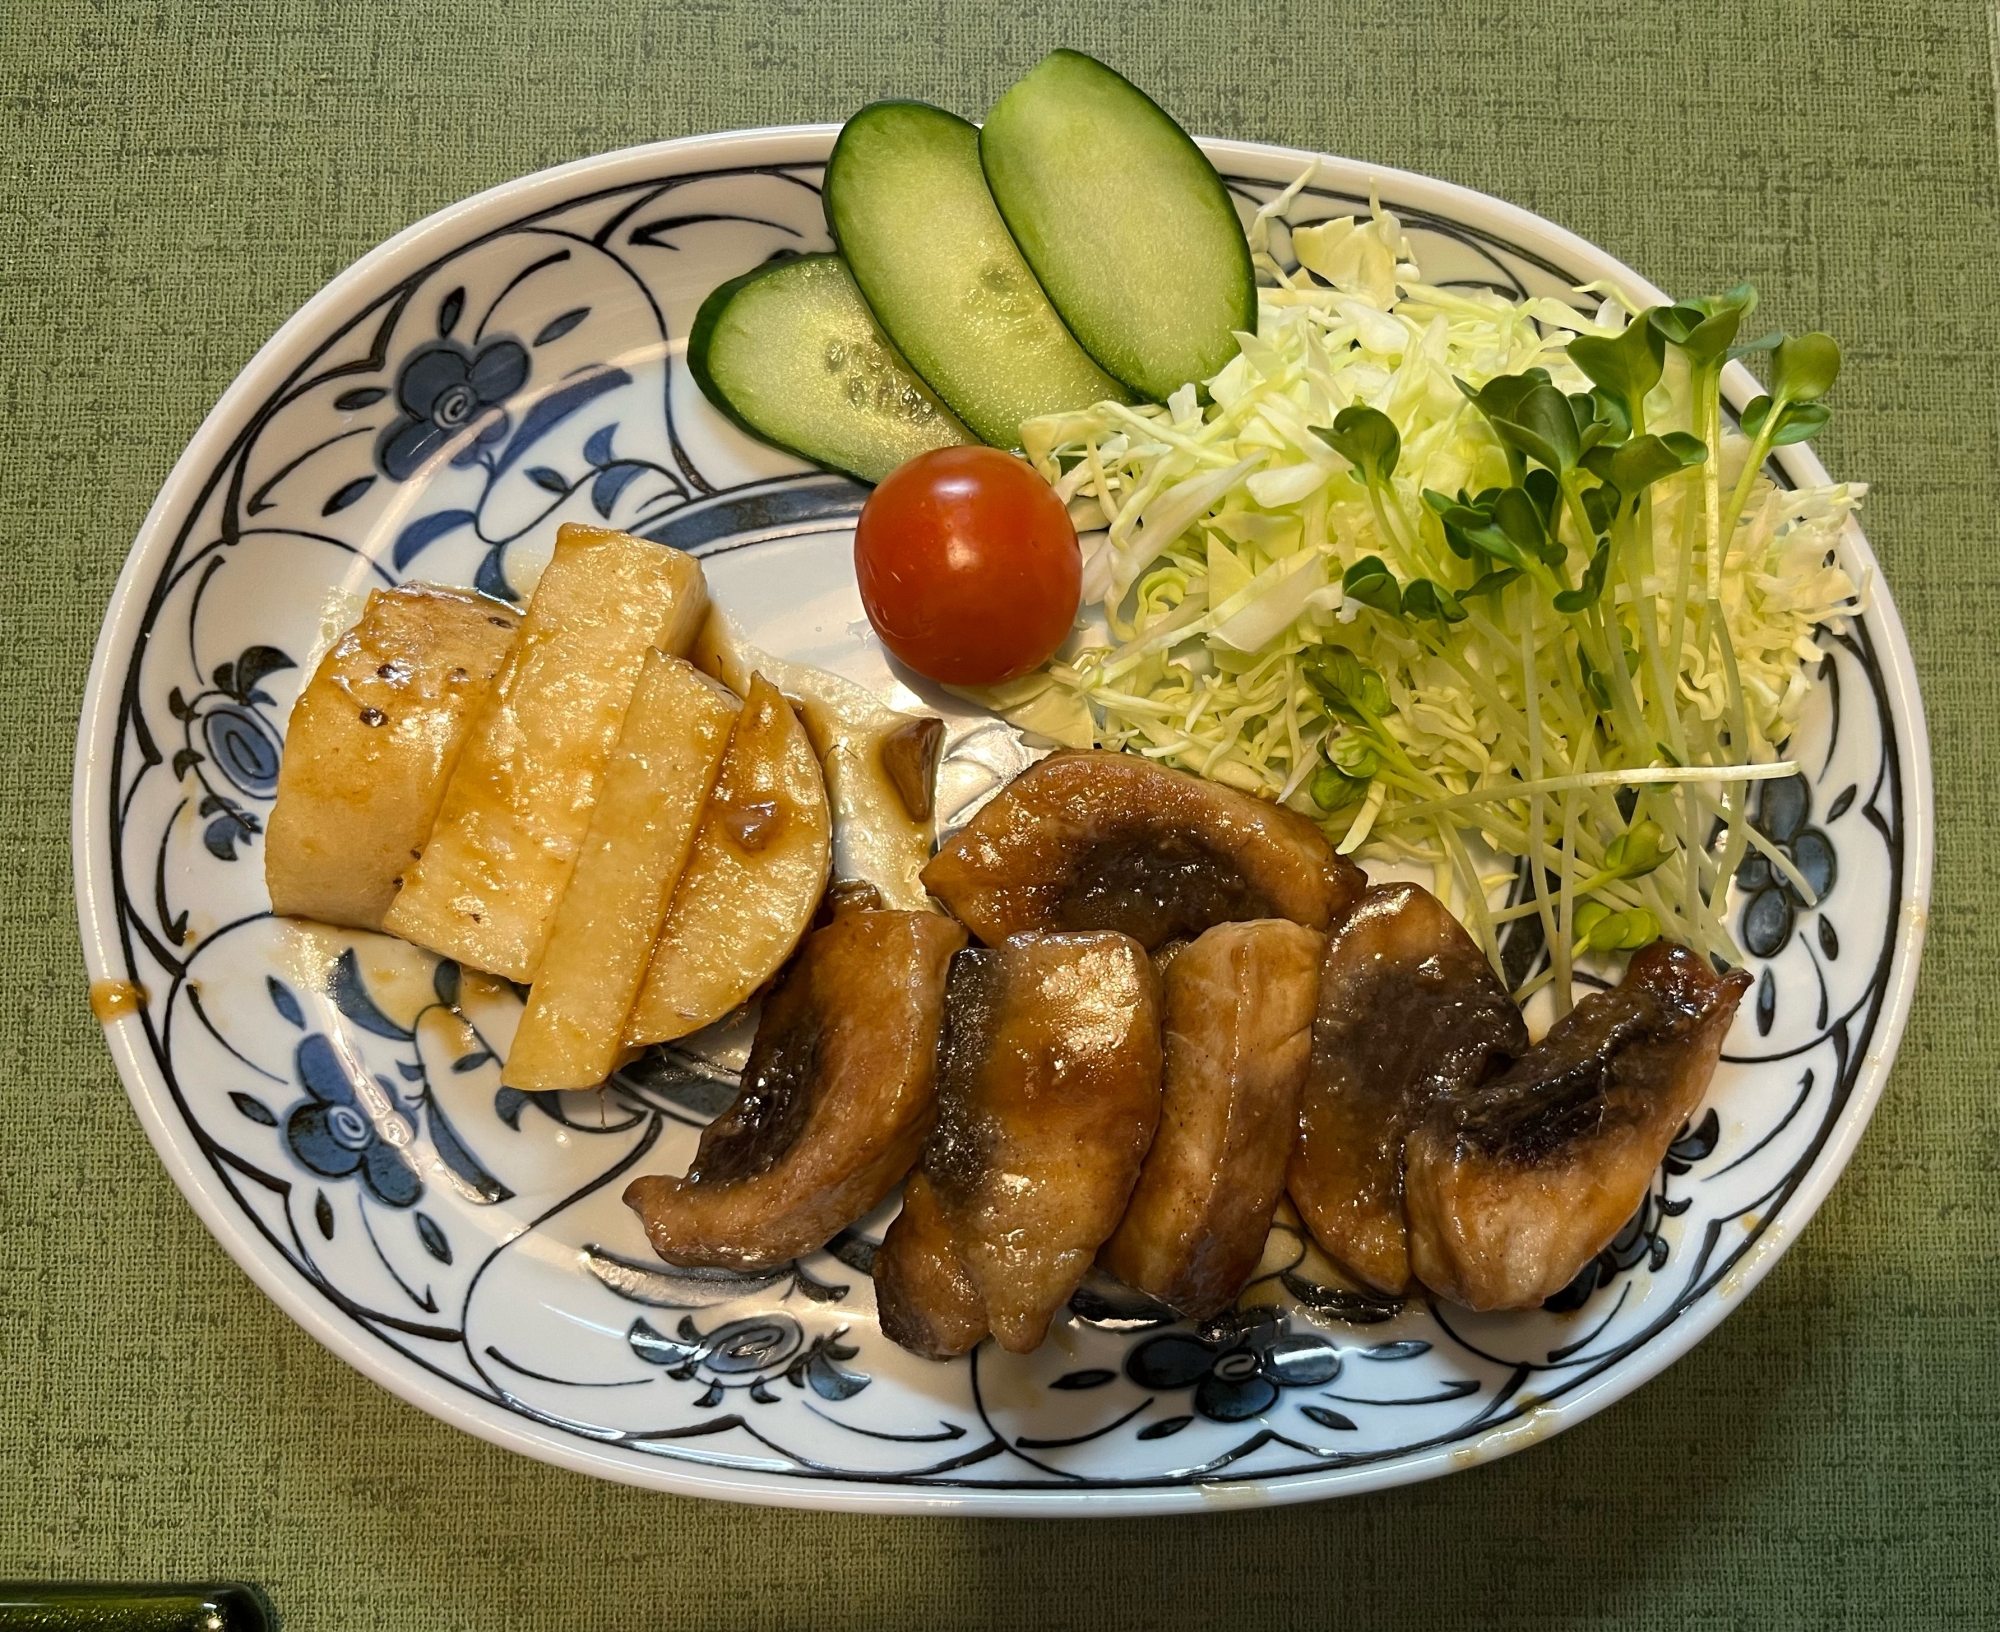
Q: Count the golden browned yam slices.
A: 4